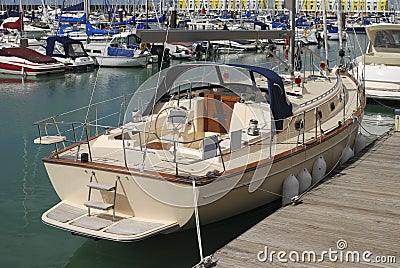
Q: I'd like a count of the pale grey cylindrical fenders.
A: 5